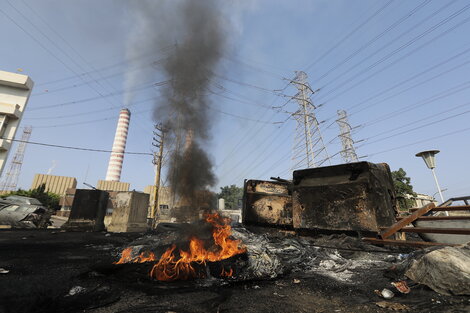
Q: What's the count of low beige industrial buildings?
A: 3